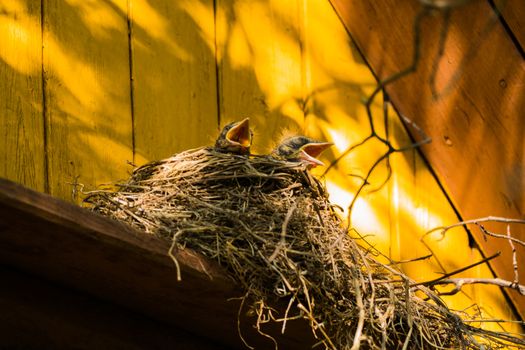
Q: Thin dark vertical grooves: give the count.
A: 3